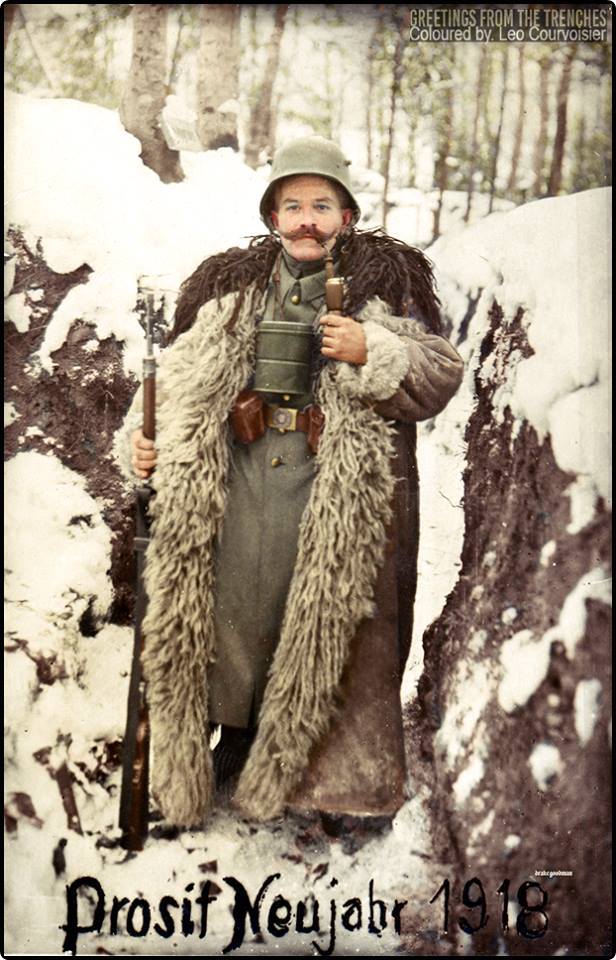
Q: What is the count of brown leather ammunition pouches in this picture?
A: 2